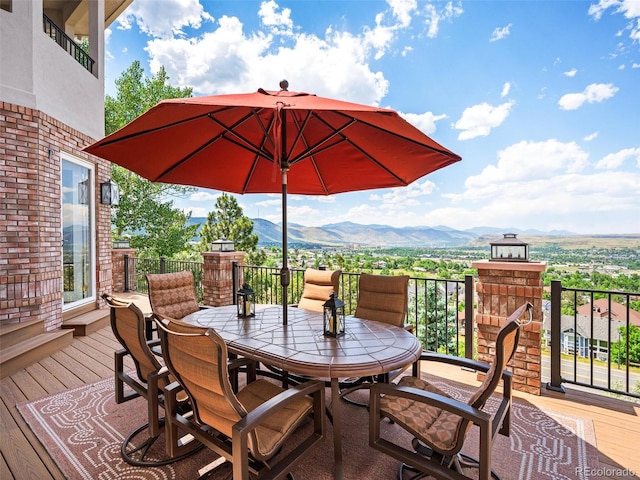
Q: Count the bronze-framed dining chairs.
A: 6